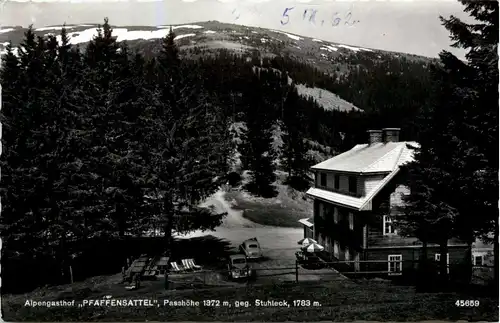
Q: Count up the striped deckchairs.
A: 3